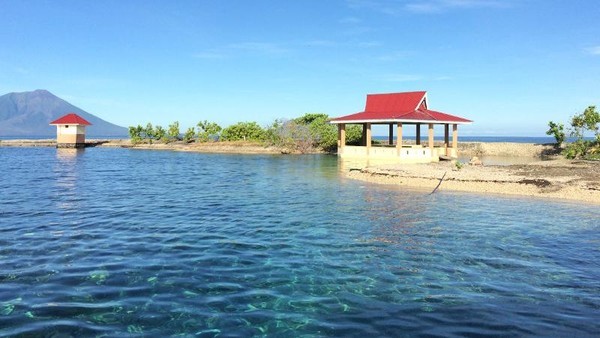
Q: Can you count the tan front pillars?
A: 5